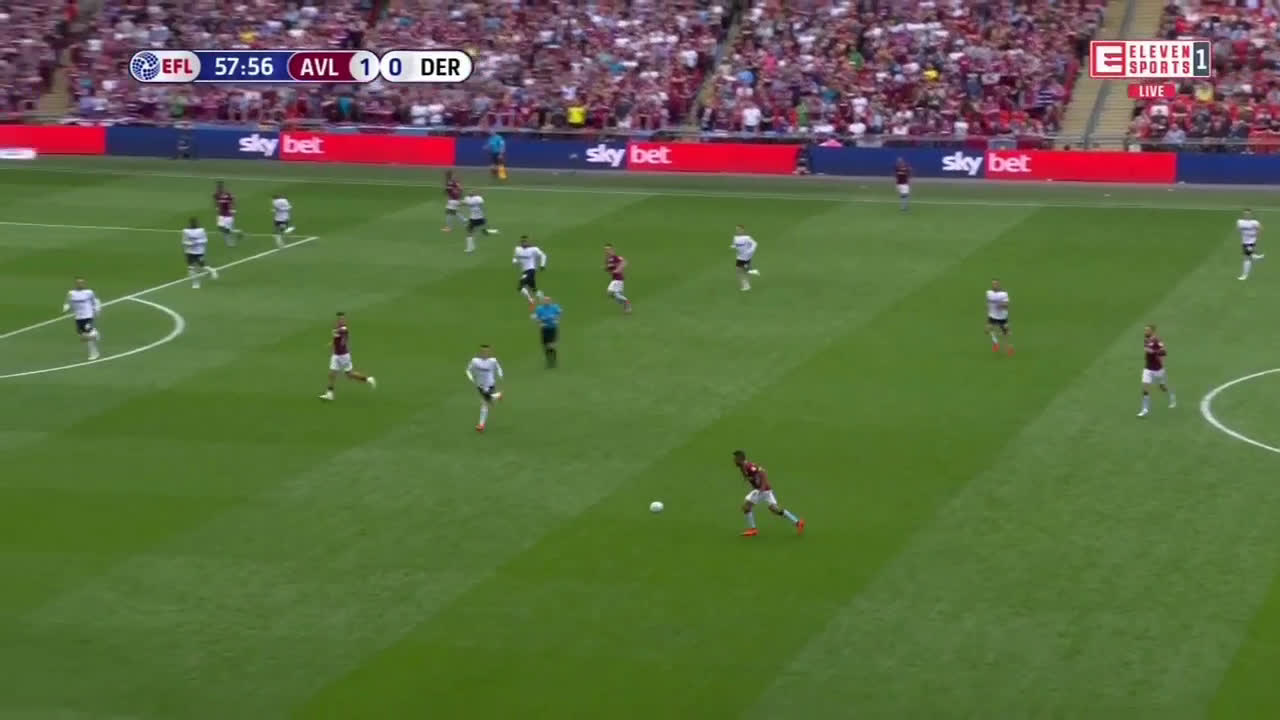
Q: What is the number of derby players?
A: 9